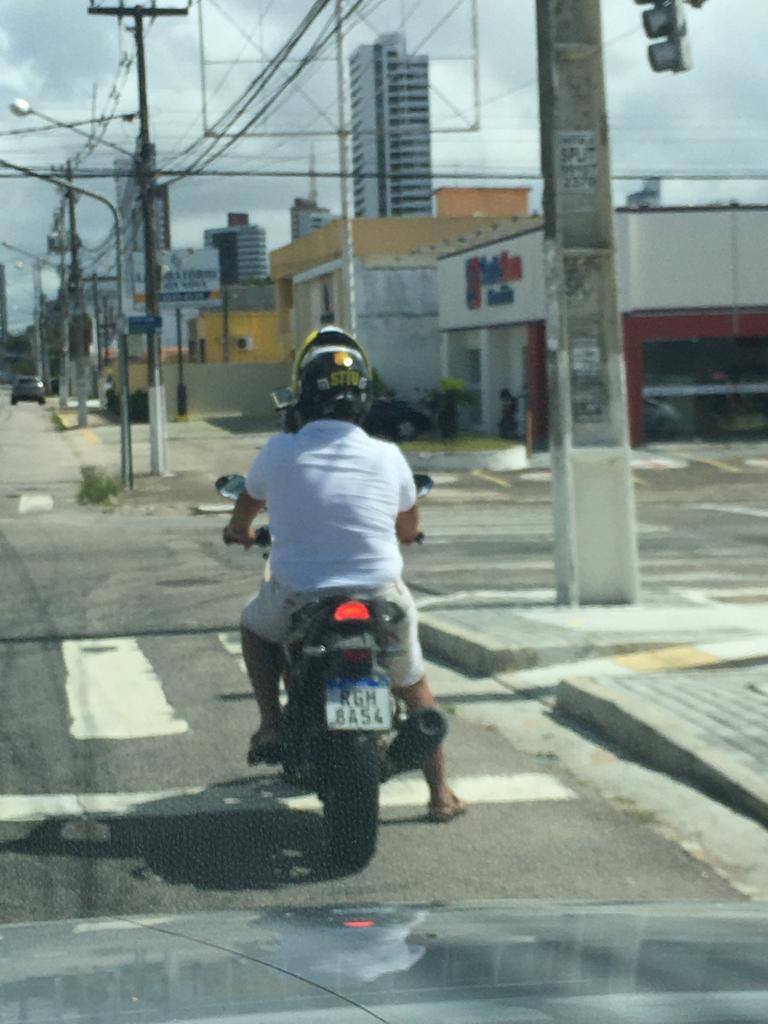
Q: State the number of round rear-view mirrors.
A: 2